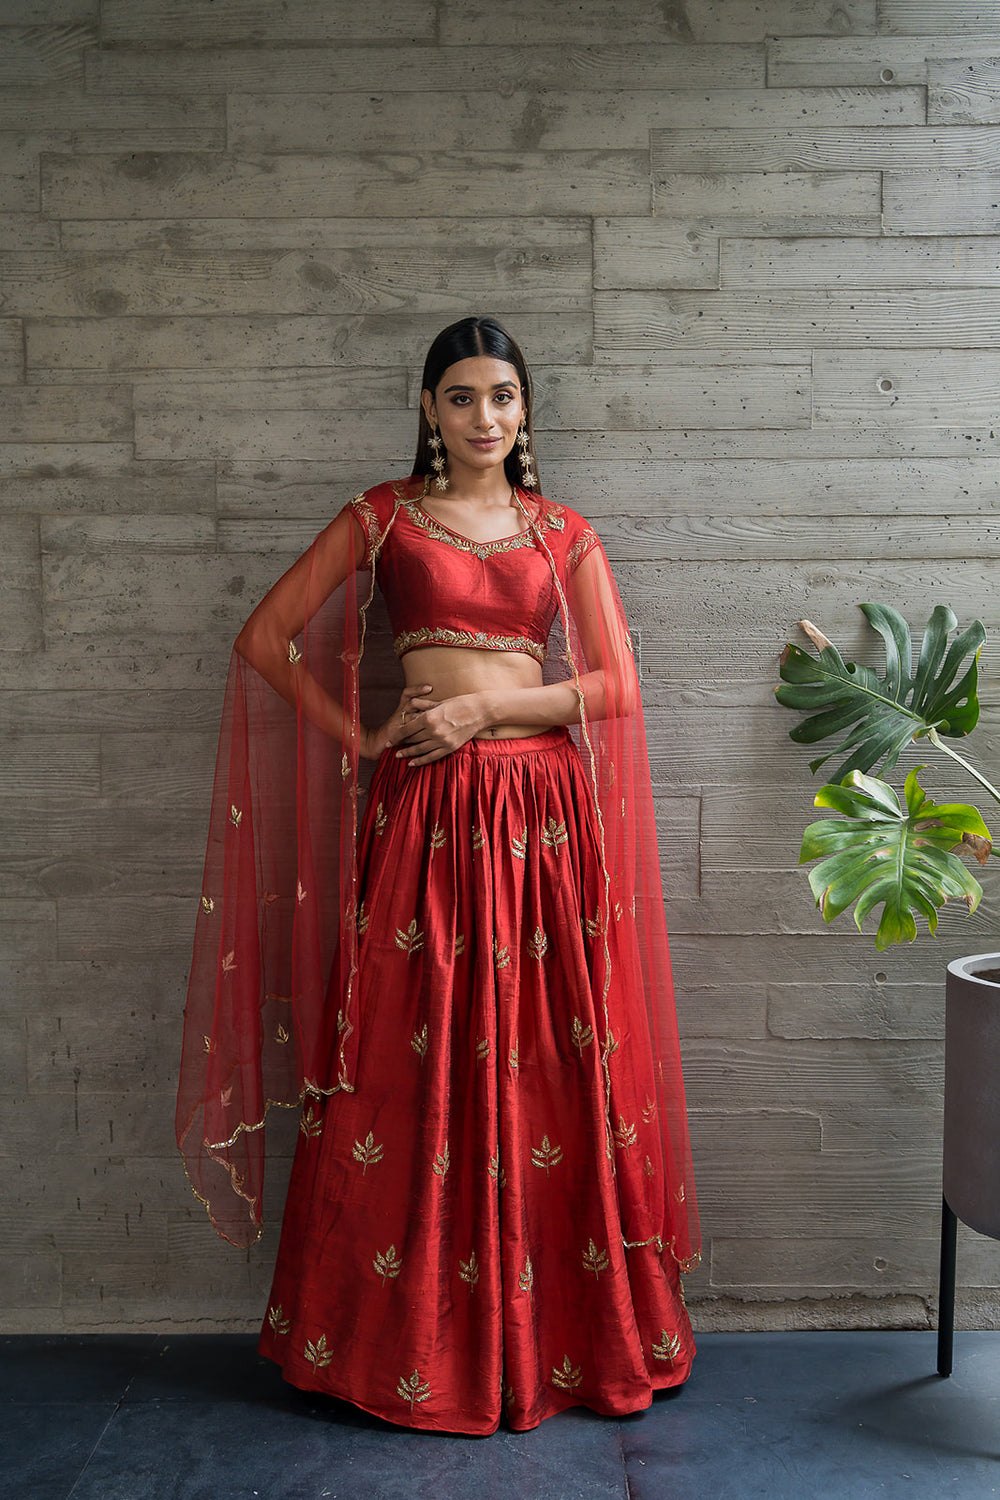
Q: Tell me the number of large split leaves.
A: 2